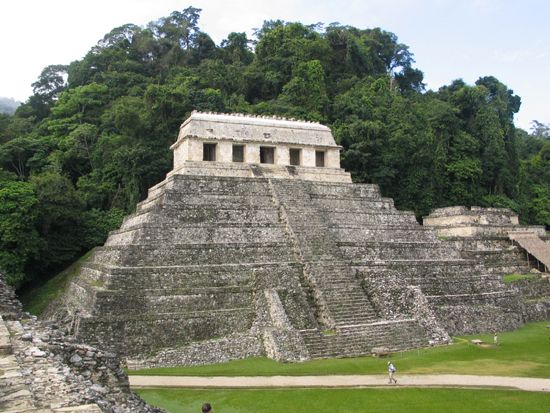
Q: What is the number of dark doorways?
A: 5